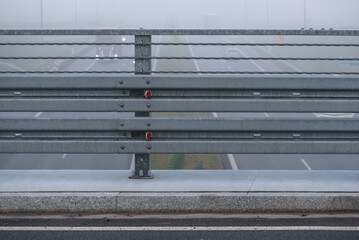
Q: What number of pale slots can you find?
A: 6